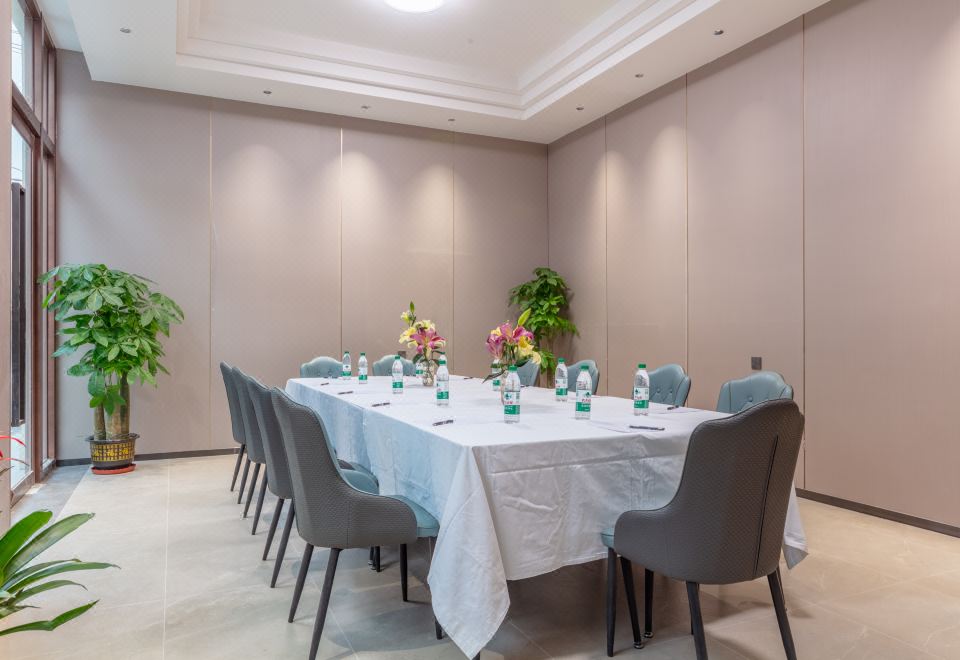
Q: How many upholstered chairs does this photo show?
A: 11